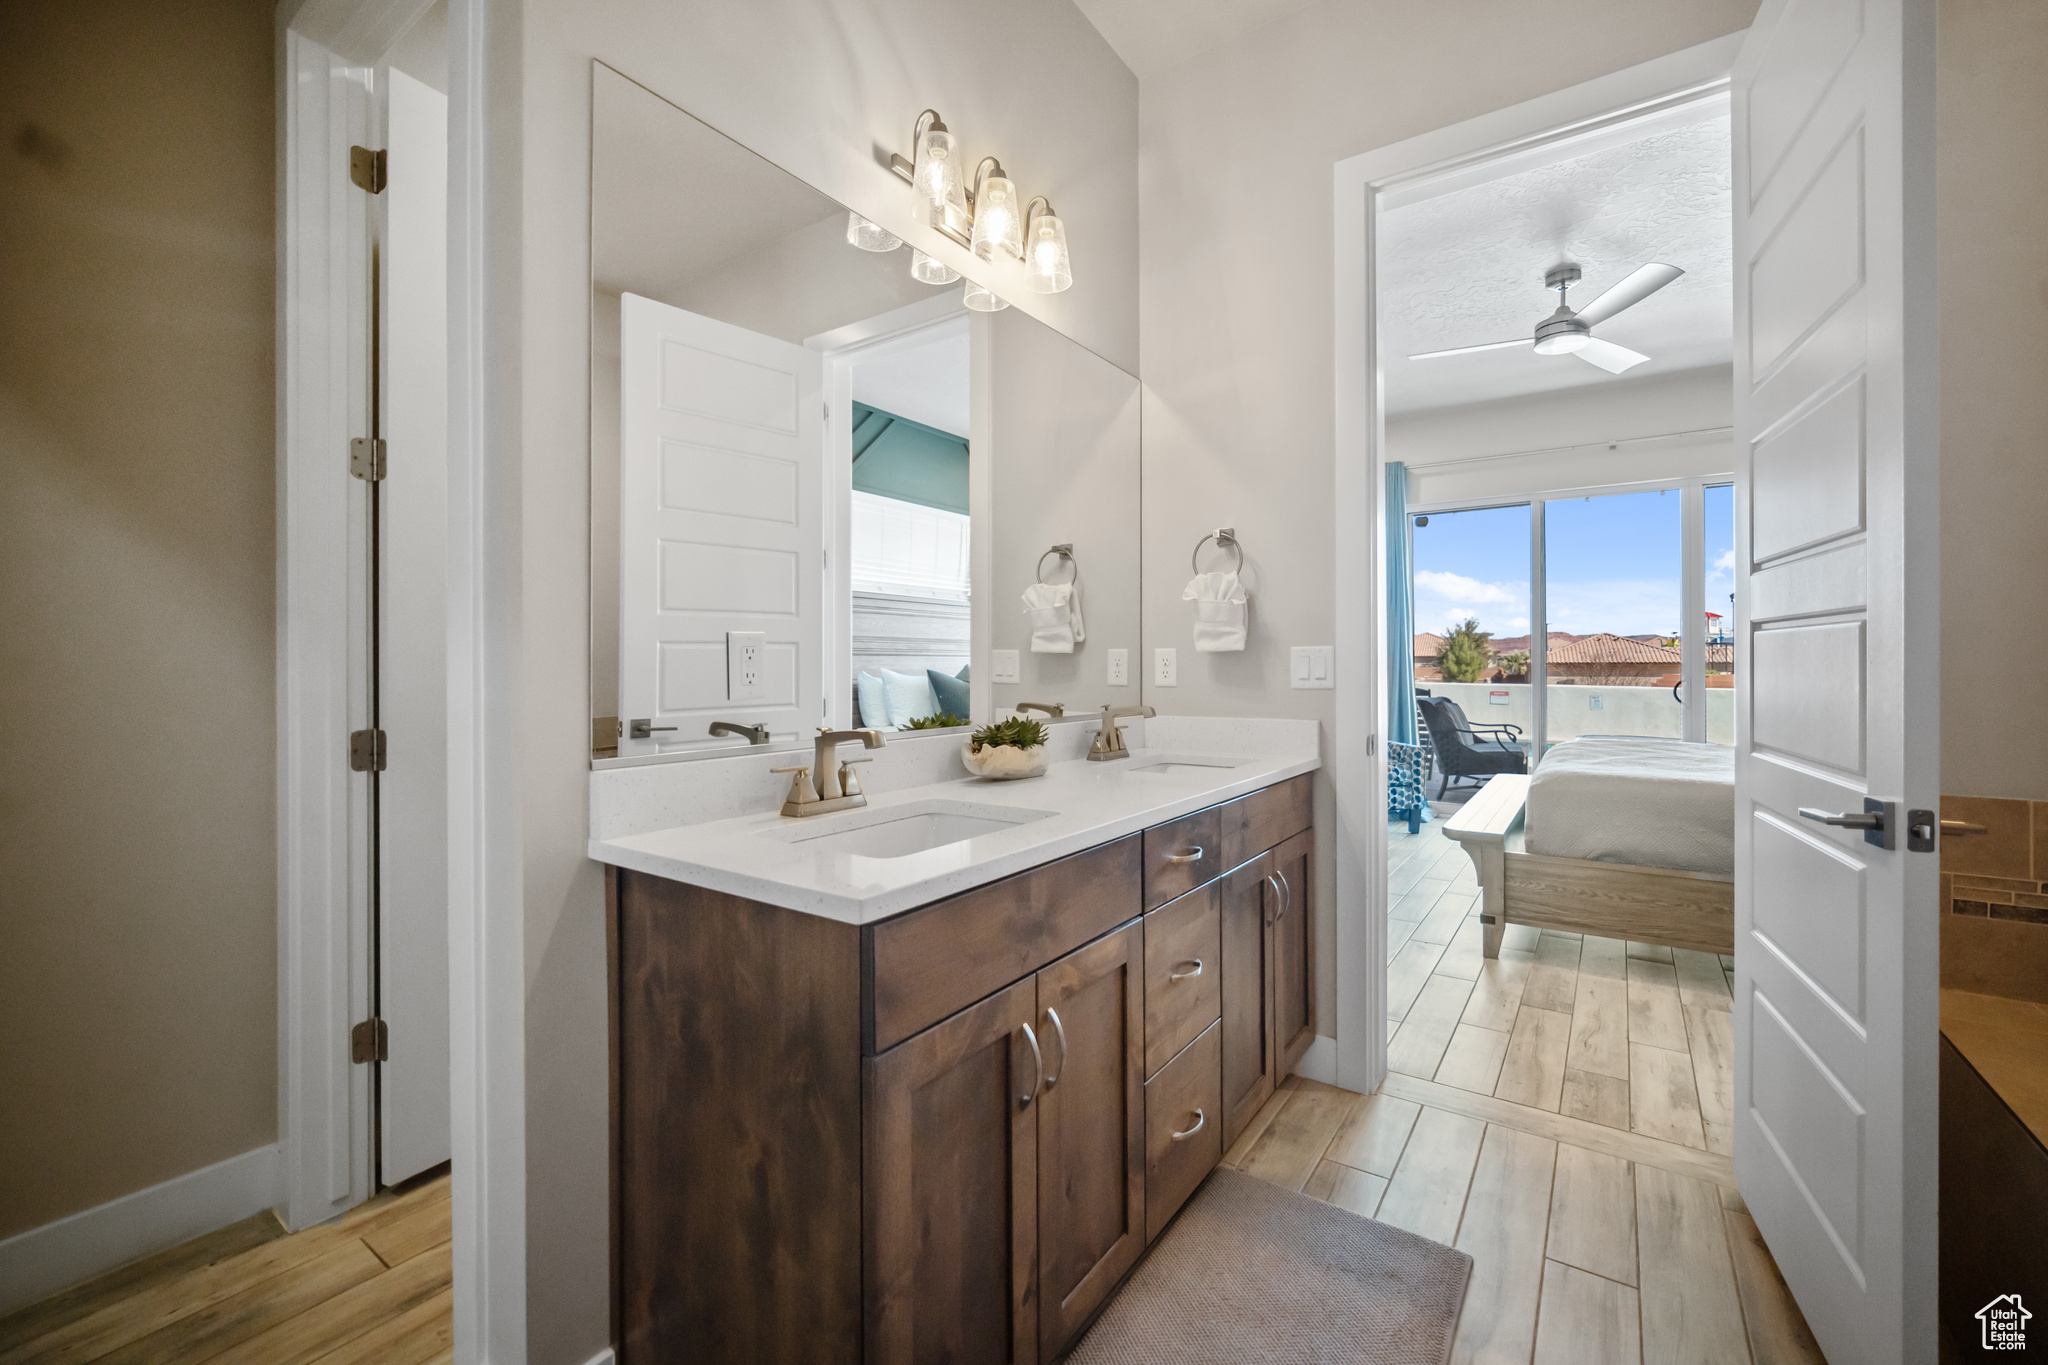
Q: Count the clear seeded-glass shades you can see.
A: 3